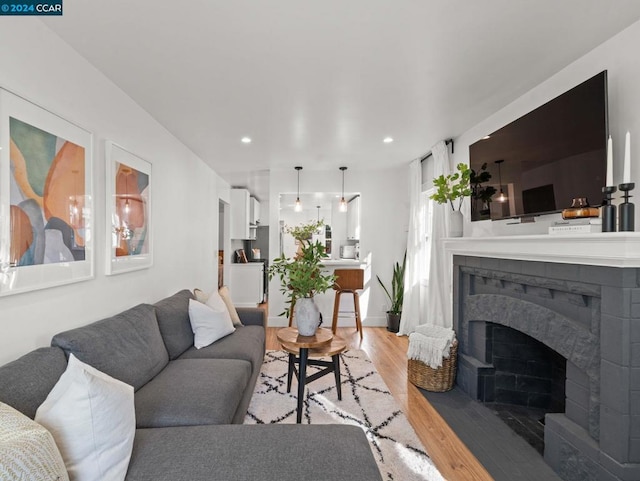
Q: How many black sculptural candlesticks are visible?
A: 2